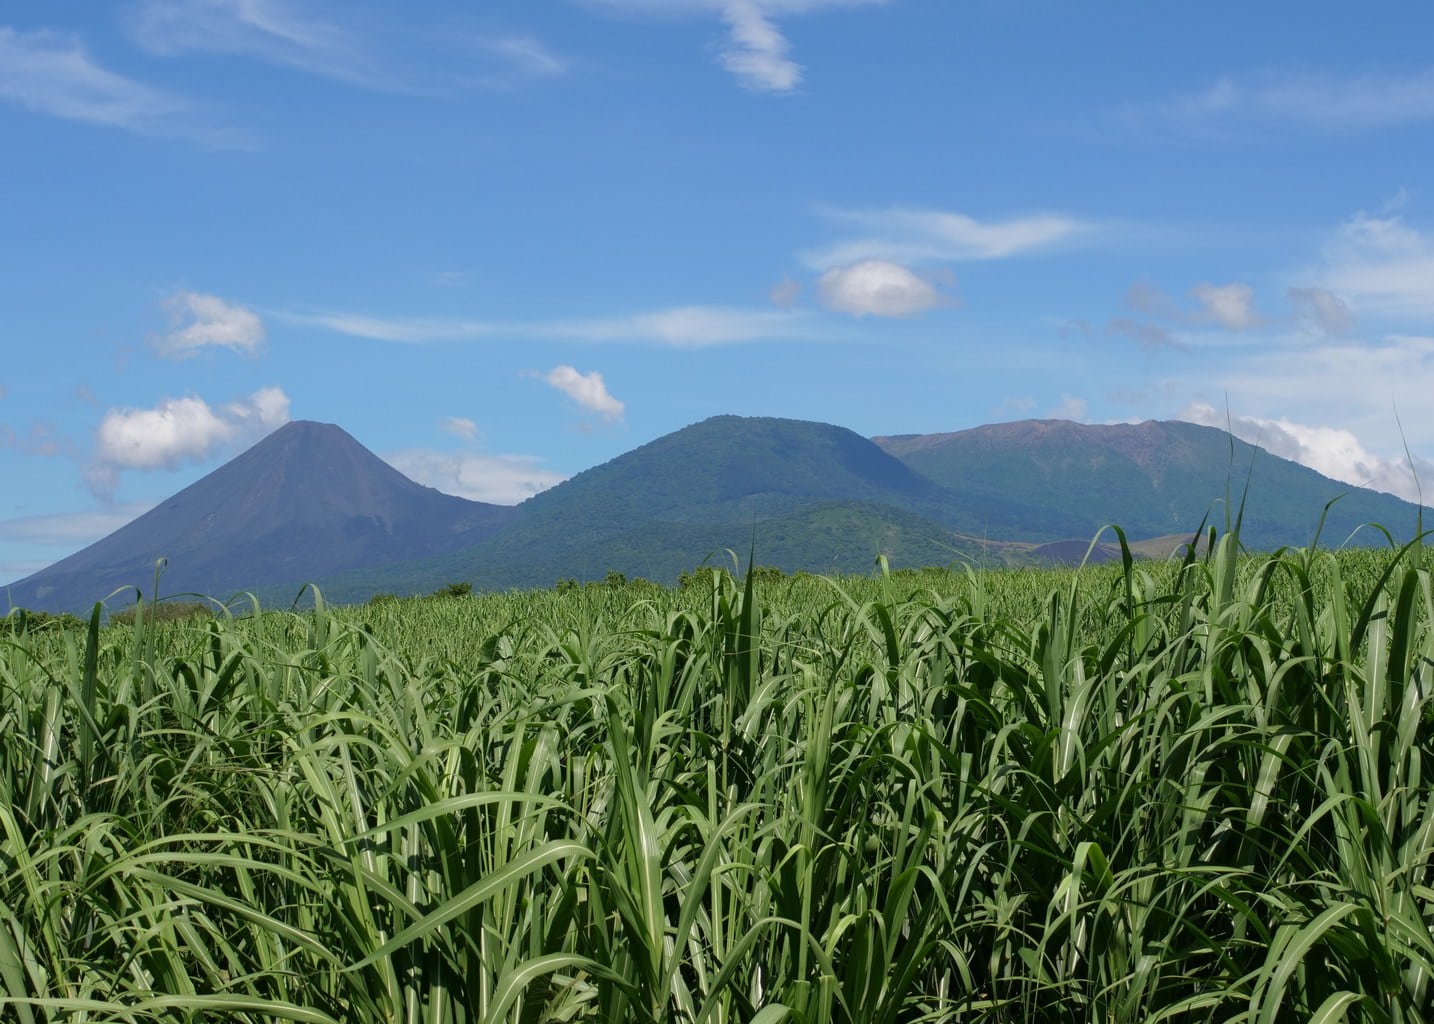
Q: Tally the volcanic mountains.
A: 3